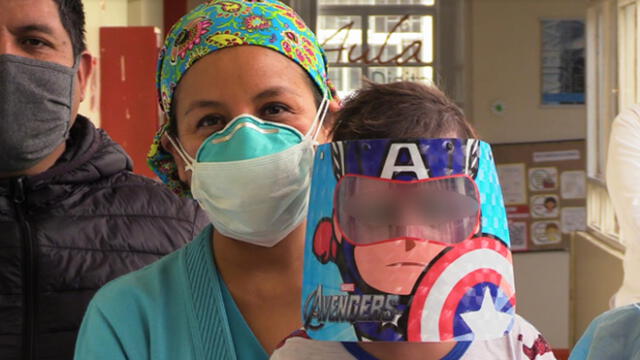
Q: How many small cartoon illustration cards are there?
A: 3